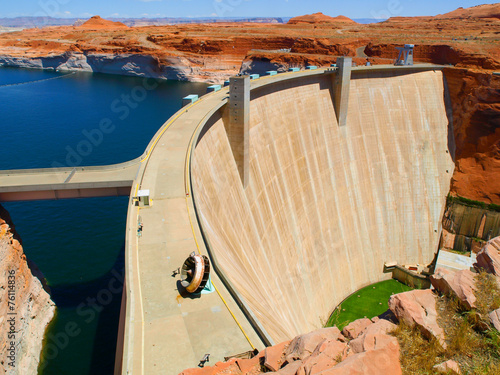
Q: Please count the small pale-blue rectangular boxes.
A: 8